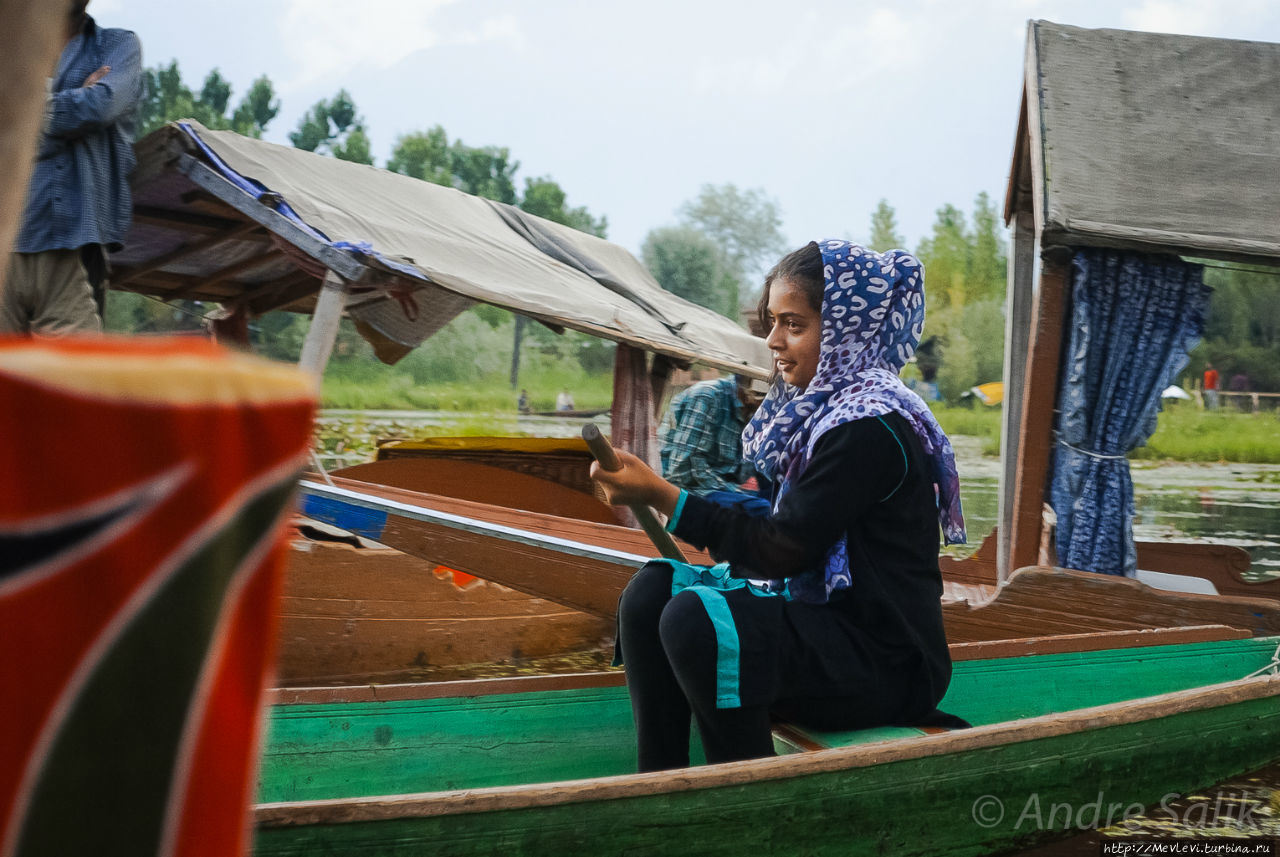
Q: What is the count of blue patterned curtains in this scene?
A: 1